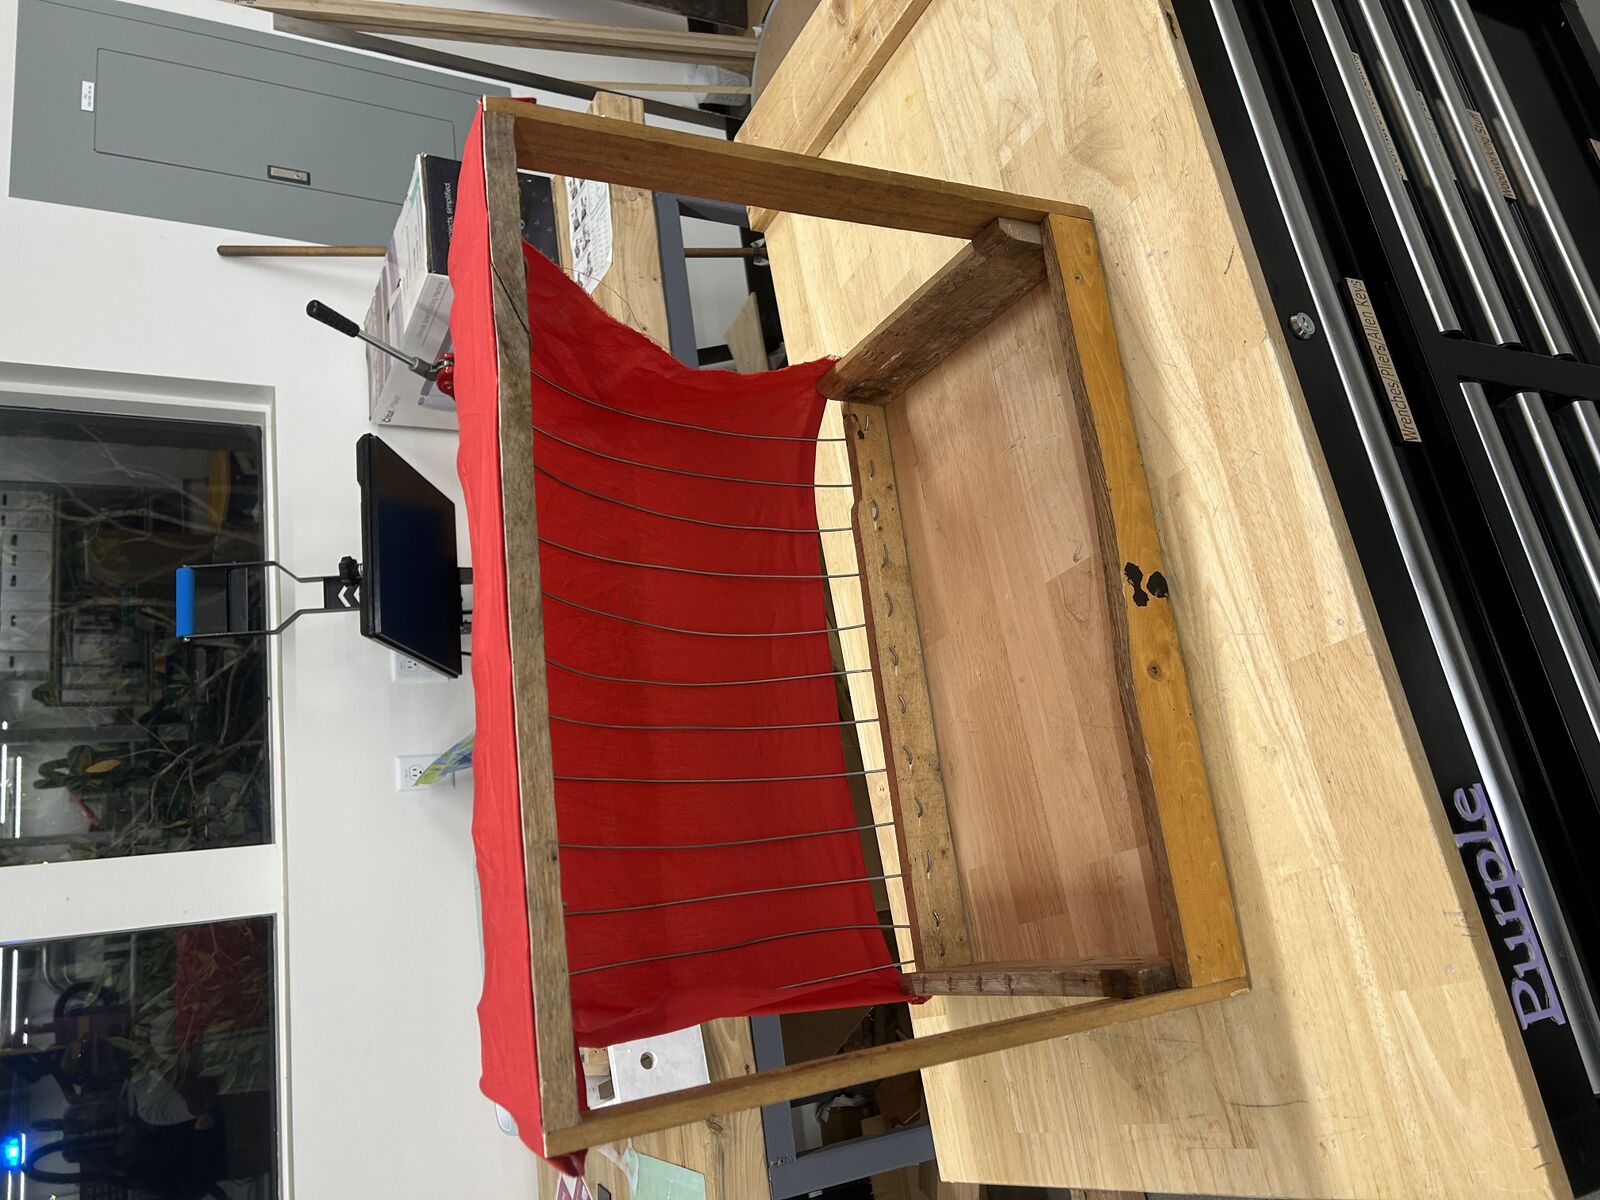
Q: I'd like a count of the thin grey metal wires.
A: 12